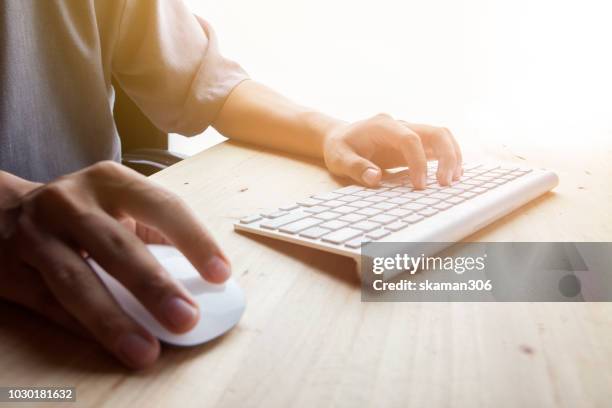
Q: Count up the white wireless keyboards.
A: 1